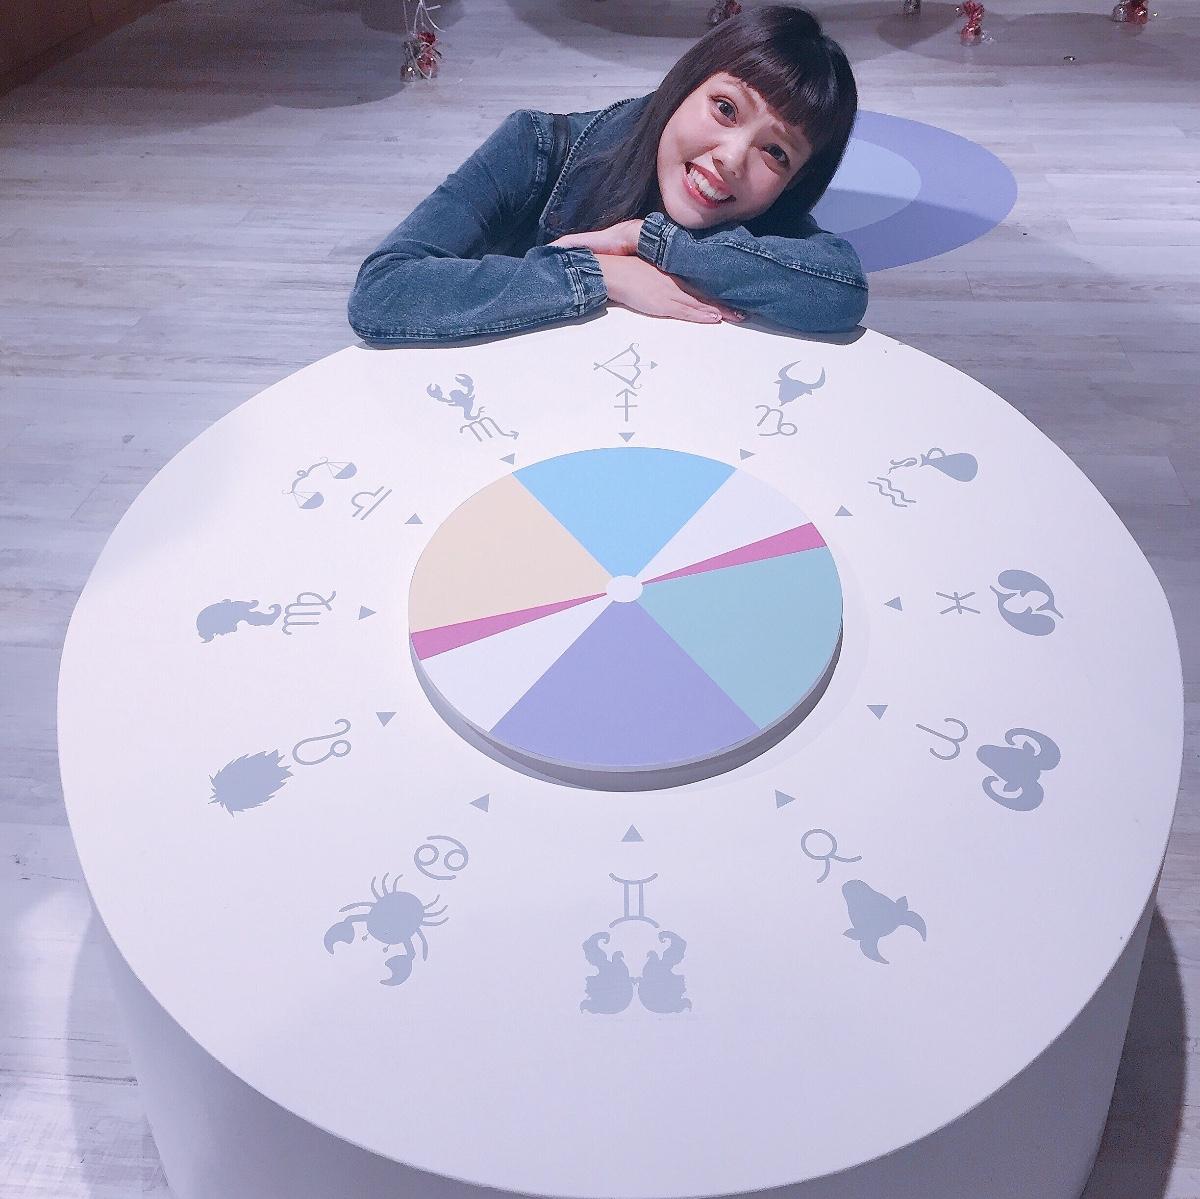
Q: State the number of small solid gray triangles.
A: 12